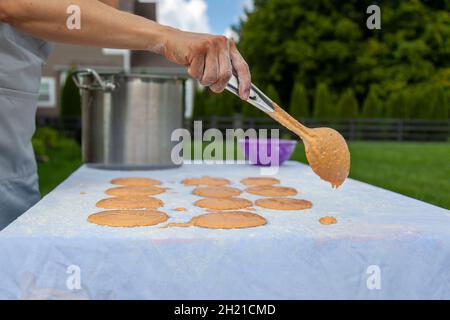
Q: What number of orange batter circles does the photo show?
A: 11